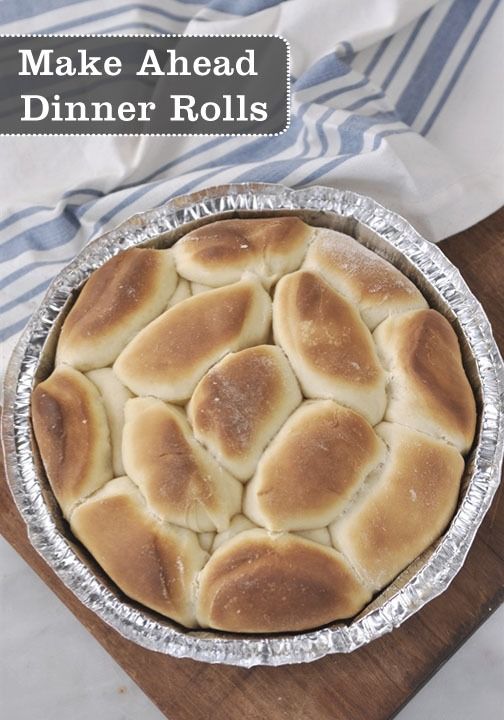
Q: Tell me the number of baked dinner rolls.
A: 13